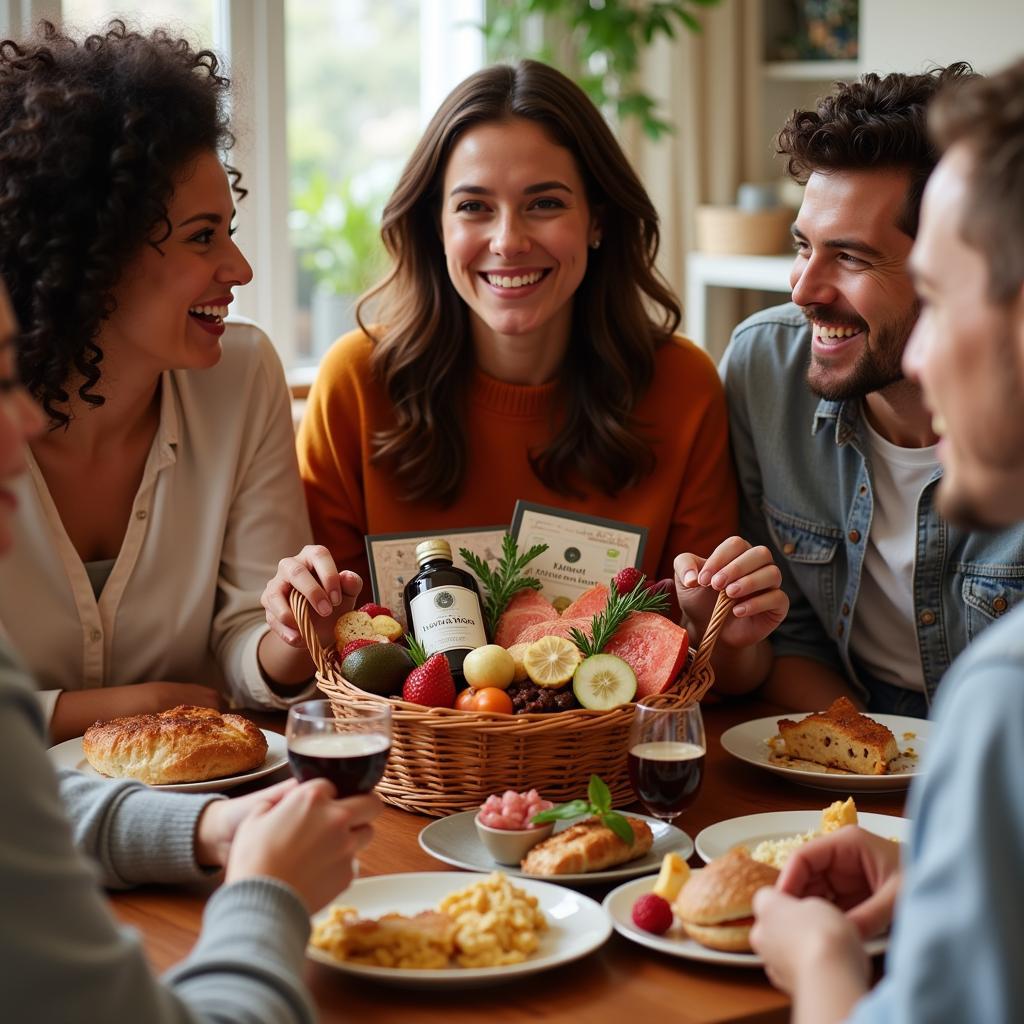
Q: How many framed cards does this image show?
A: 2